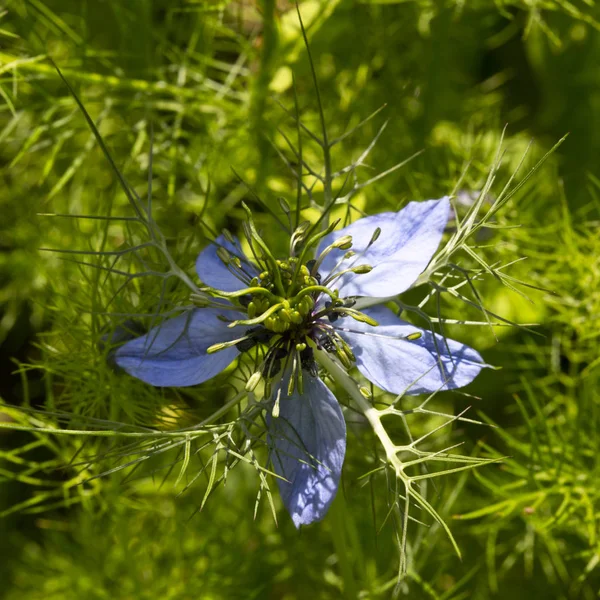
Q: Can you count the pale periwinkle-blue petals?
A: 5